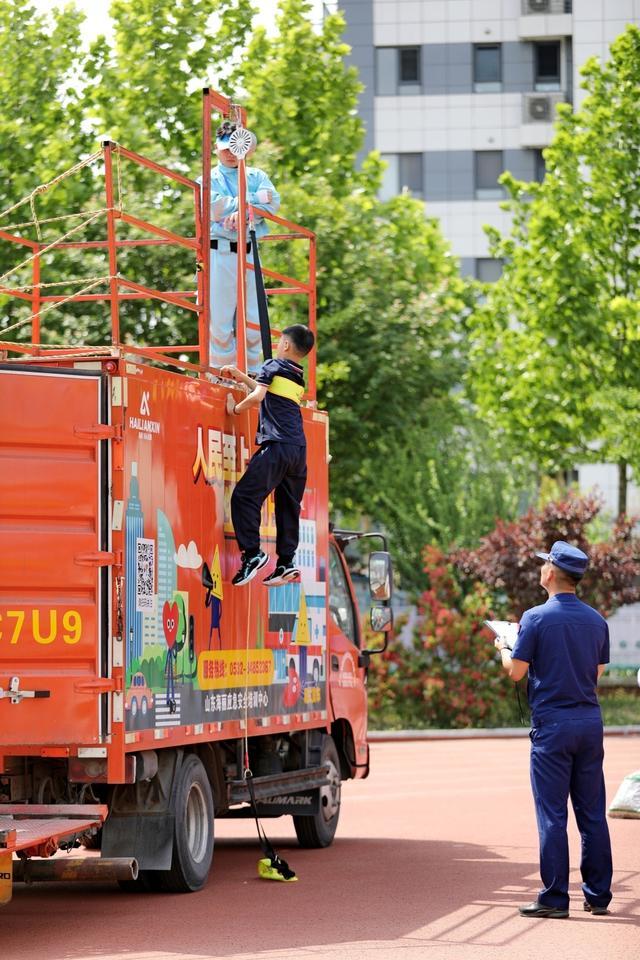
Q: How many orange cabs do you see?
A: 1